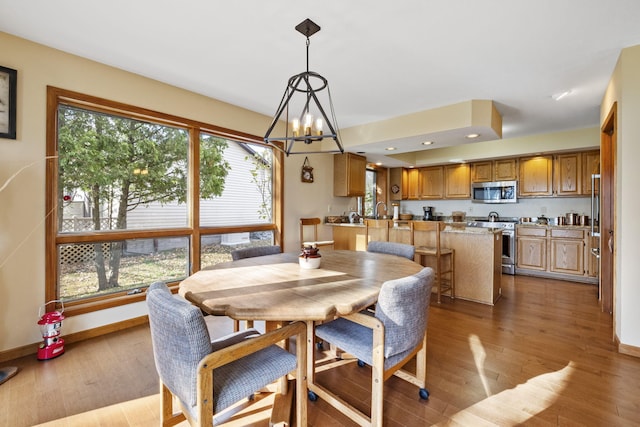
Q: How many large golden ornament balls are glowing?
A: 0